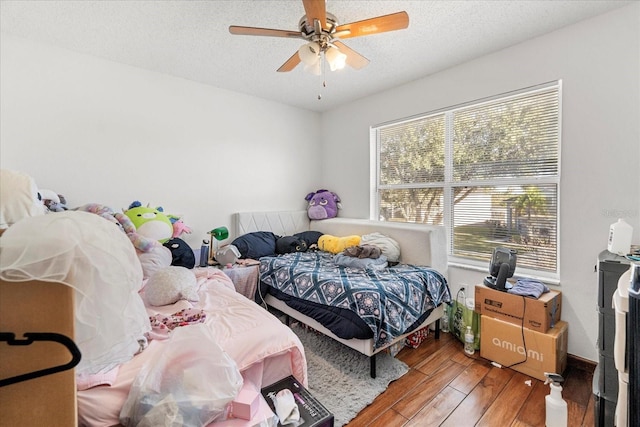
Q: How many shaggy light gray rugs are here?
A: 1